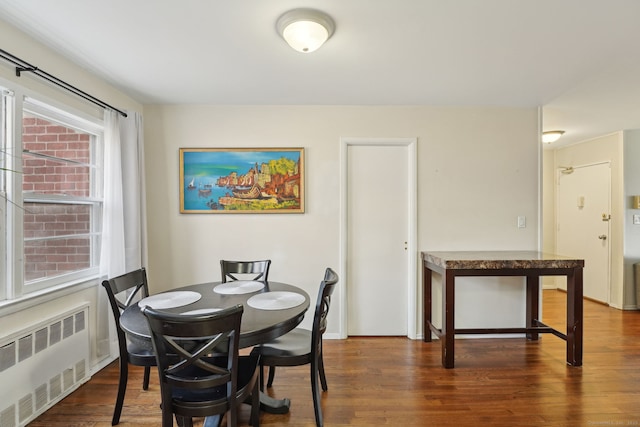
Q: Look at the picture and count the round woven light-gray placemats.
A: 4